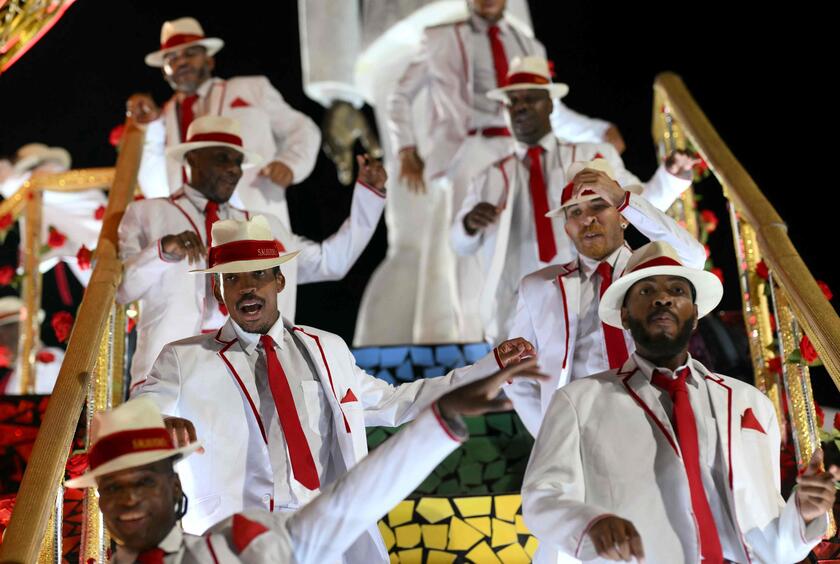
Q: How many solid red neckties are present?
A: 8